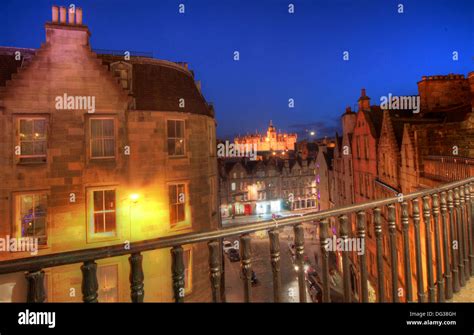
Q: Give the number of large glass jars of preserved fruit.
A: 0